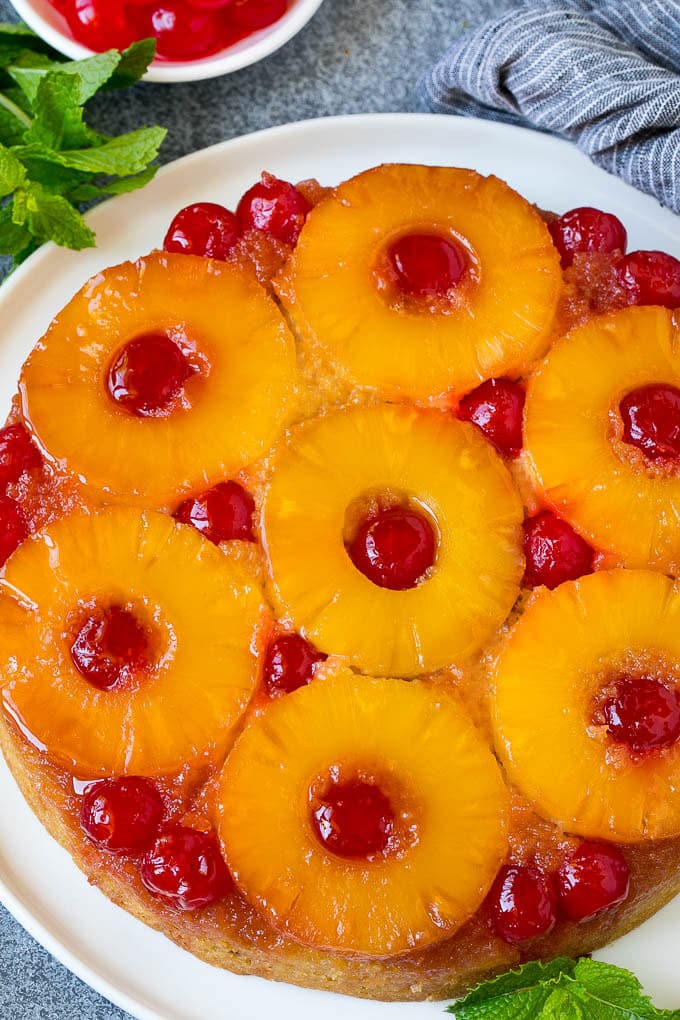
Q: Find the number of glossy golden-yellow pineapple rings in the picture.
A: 7